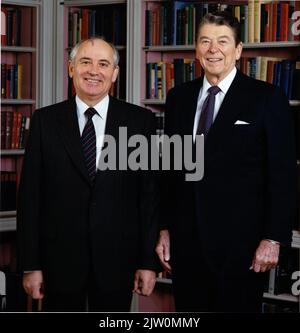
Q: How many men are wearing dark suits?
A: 2